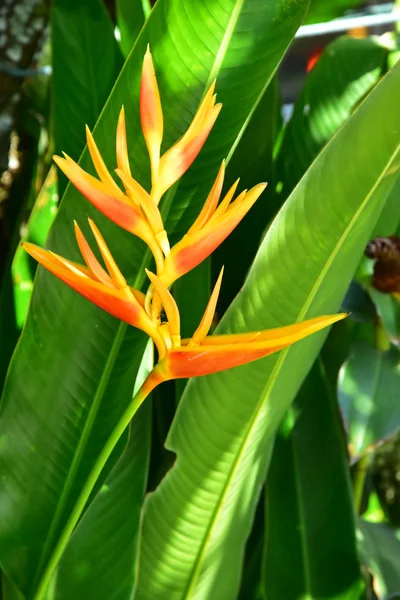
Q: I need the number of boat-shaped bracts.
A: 6